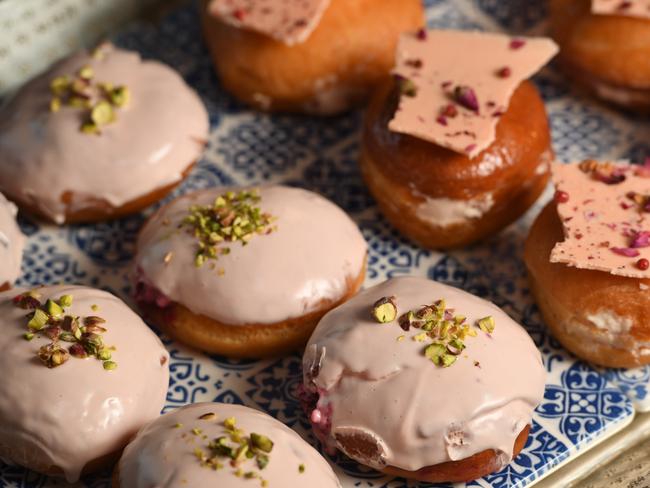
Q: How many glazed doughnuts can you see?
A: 6